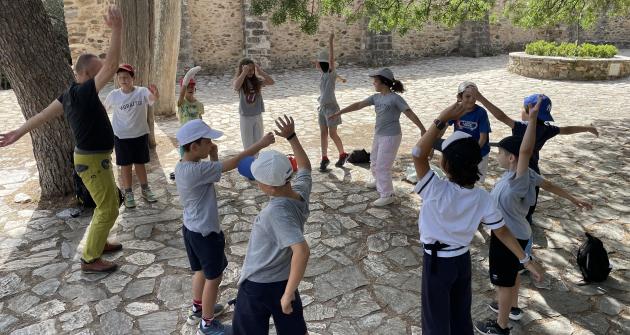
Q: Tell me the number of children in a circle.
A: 11